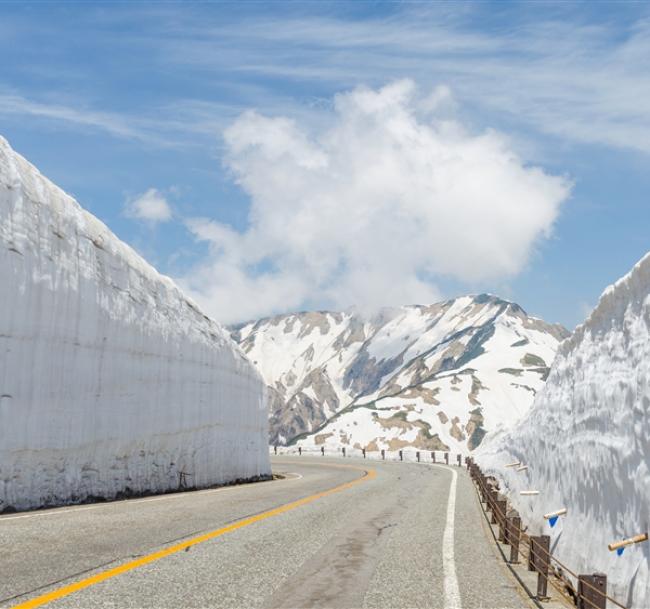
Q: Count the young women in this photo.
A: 0